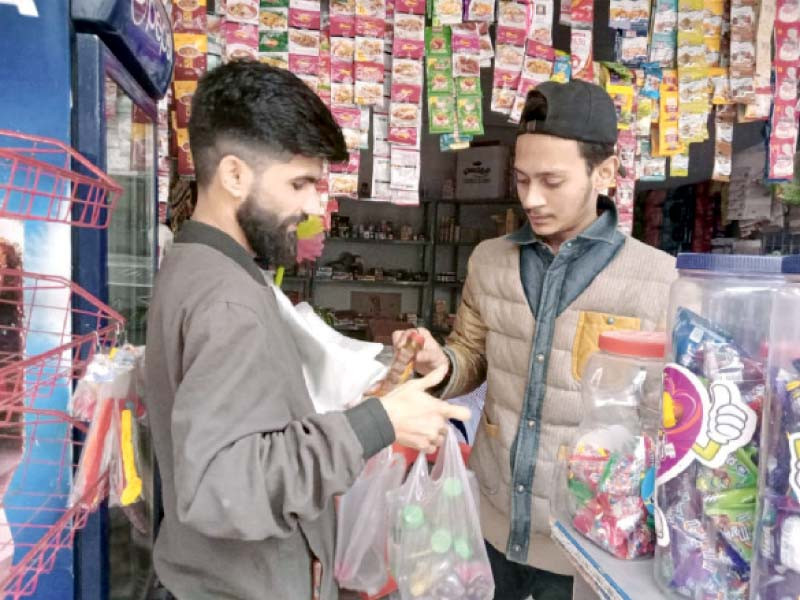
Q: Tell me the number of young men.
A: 2